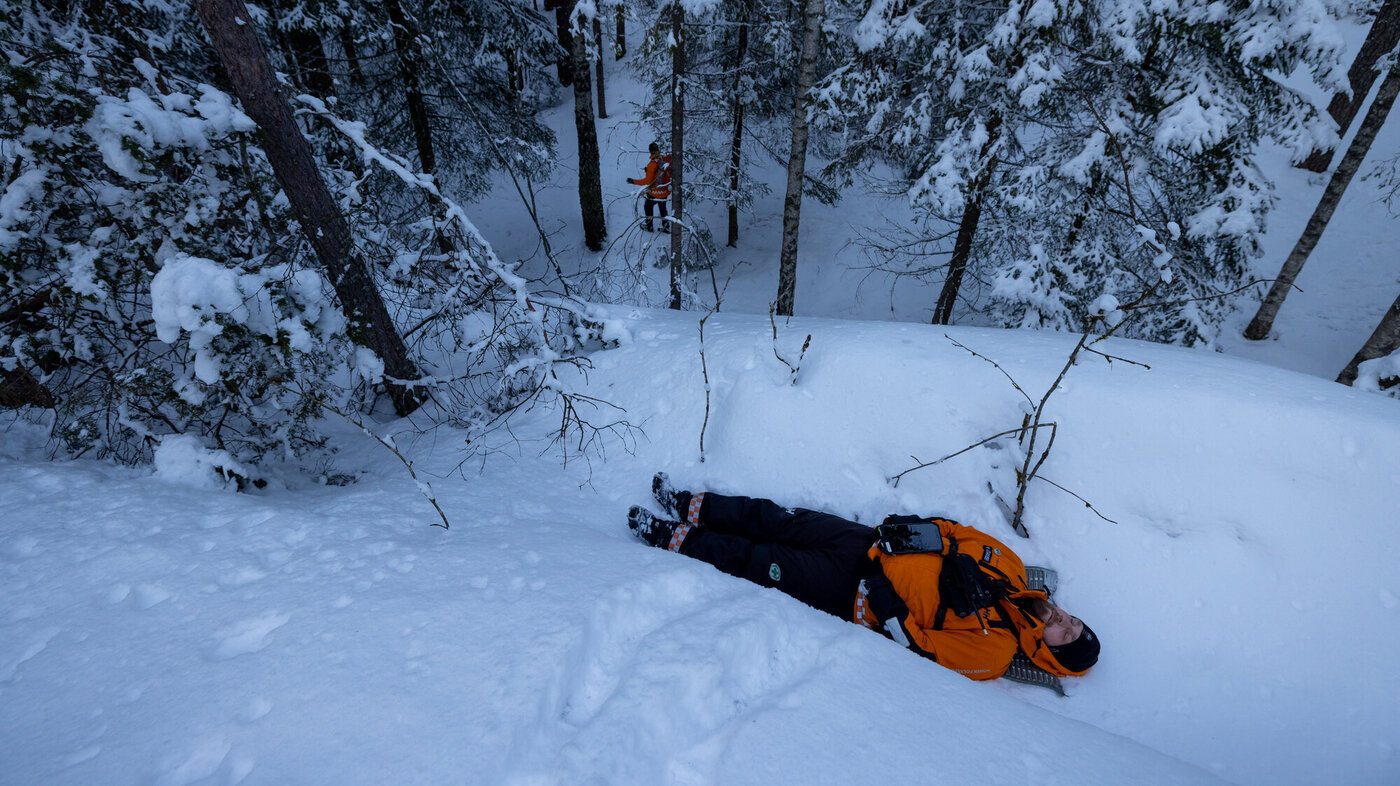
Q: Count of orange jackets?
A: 2